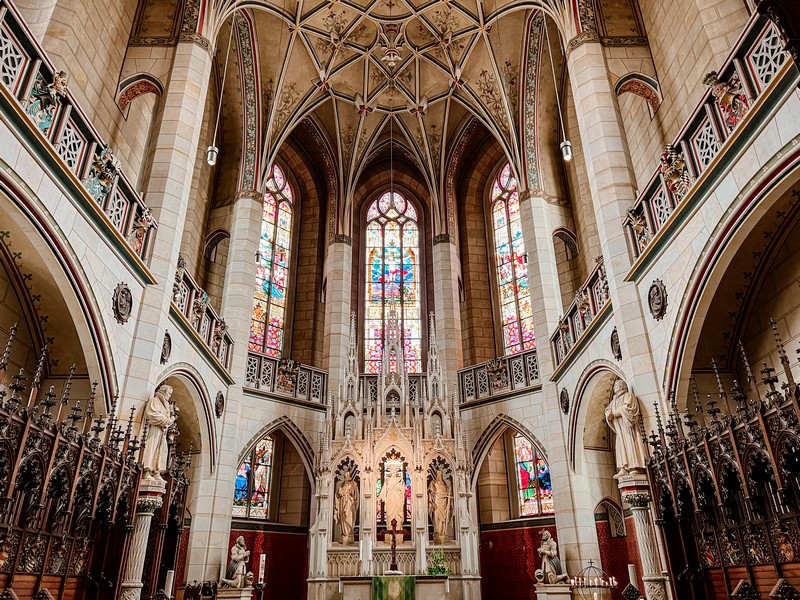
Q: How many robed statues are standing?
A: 5